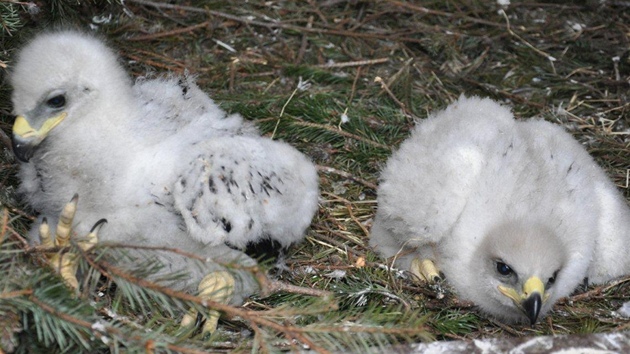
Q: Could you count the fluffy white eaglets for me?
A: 2